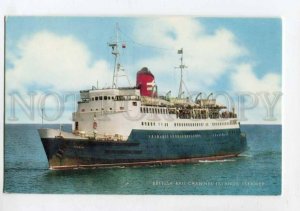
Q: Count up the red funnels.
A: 1